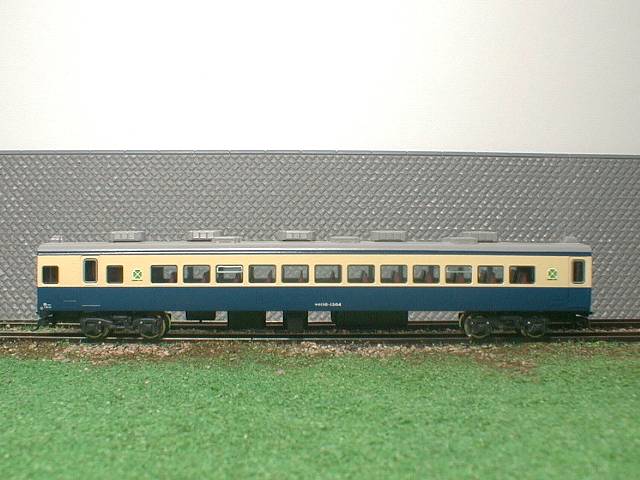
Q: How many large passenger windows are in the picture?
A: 12